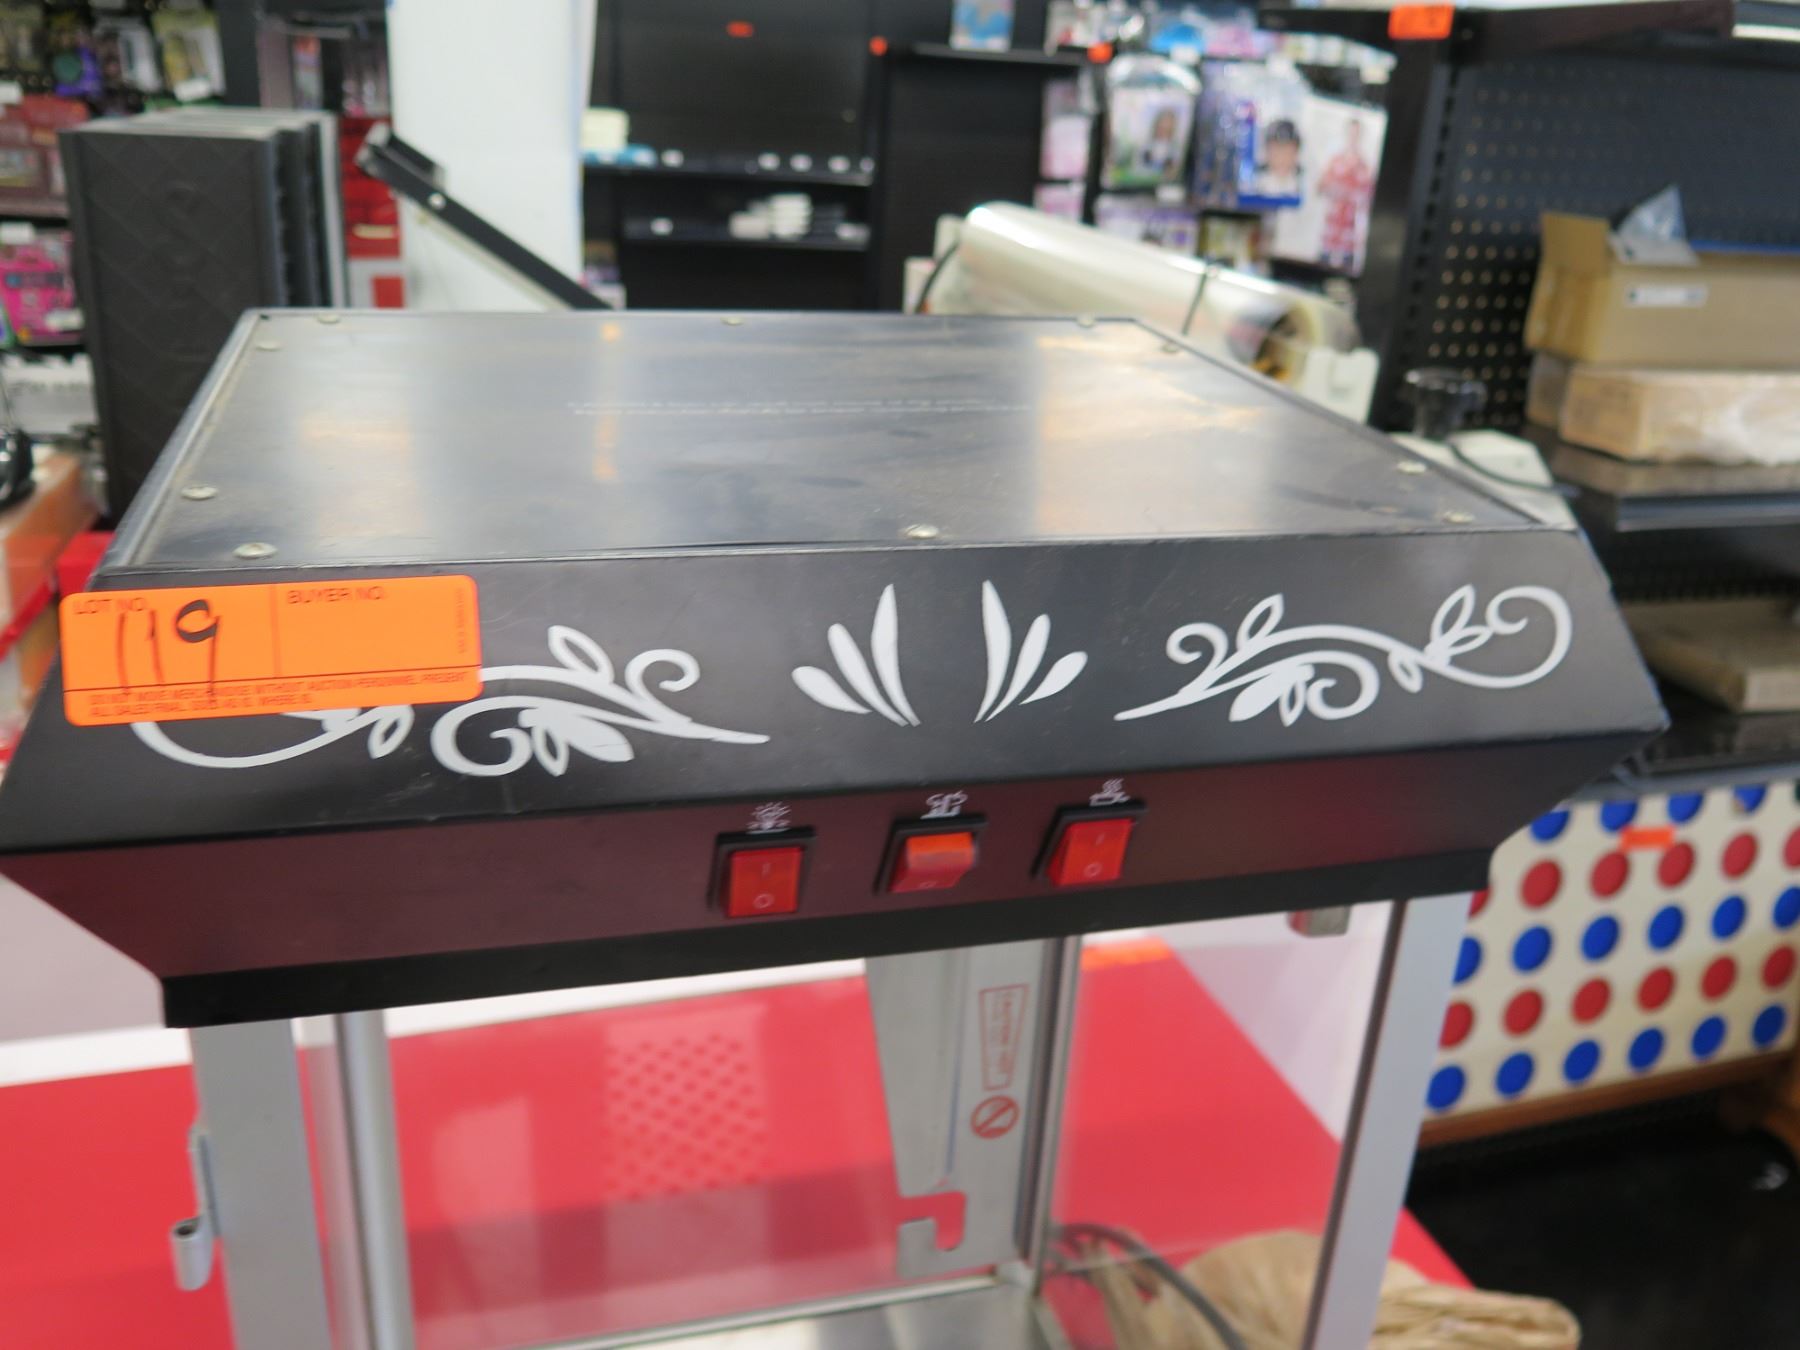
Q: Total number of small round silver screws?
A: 10